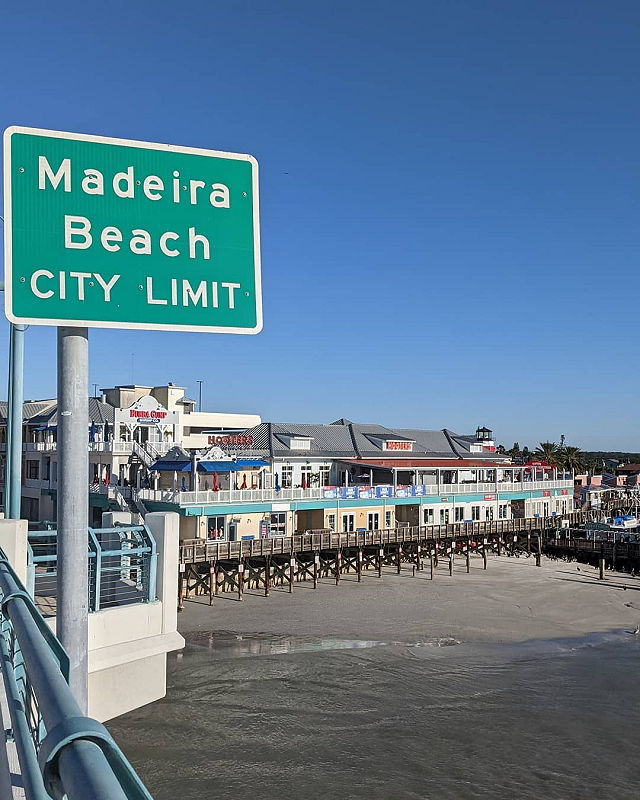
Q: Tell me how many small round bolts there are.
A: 10